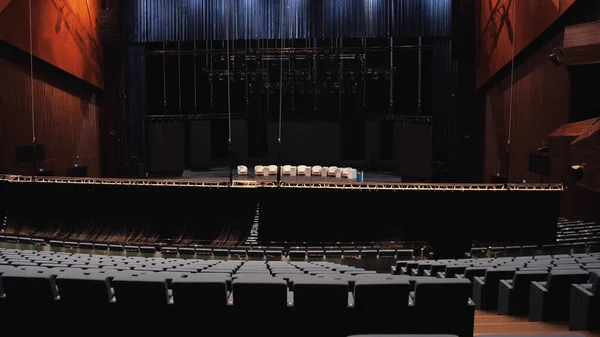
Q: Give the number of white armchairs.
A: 8